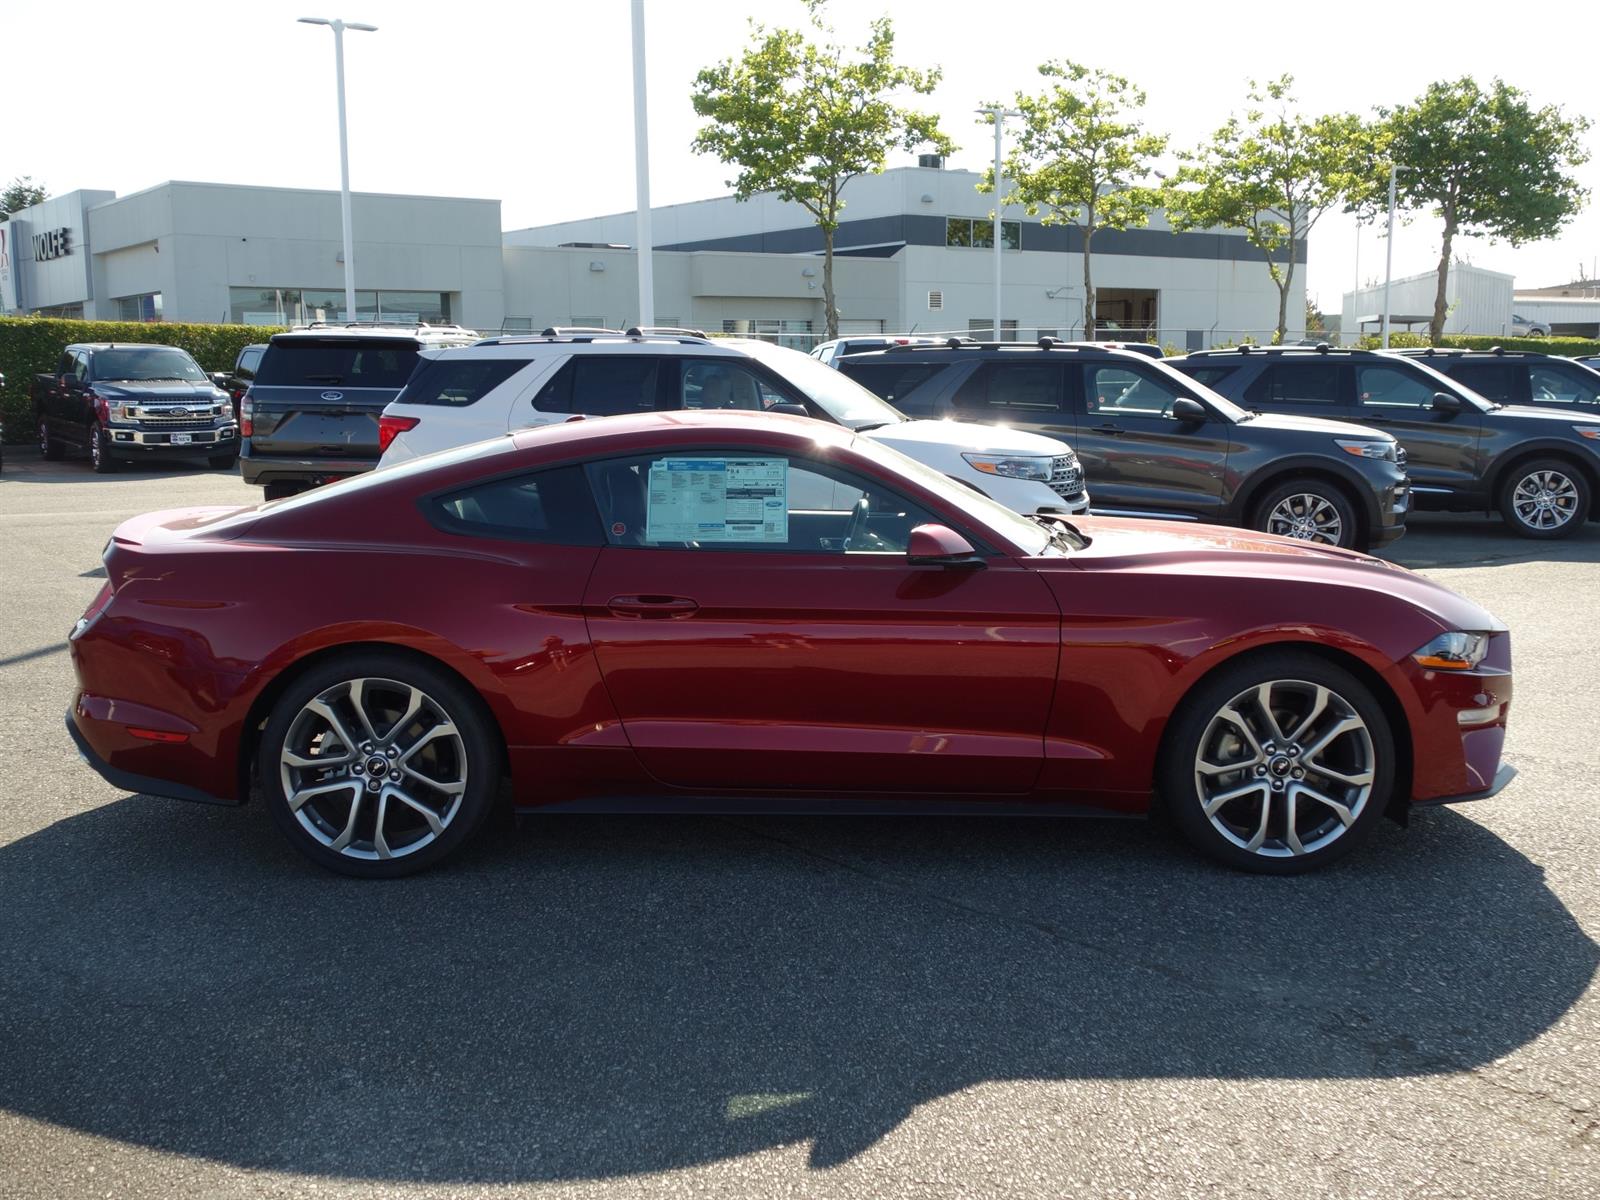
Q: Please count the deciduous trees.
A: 4